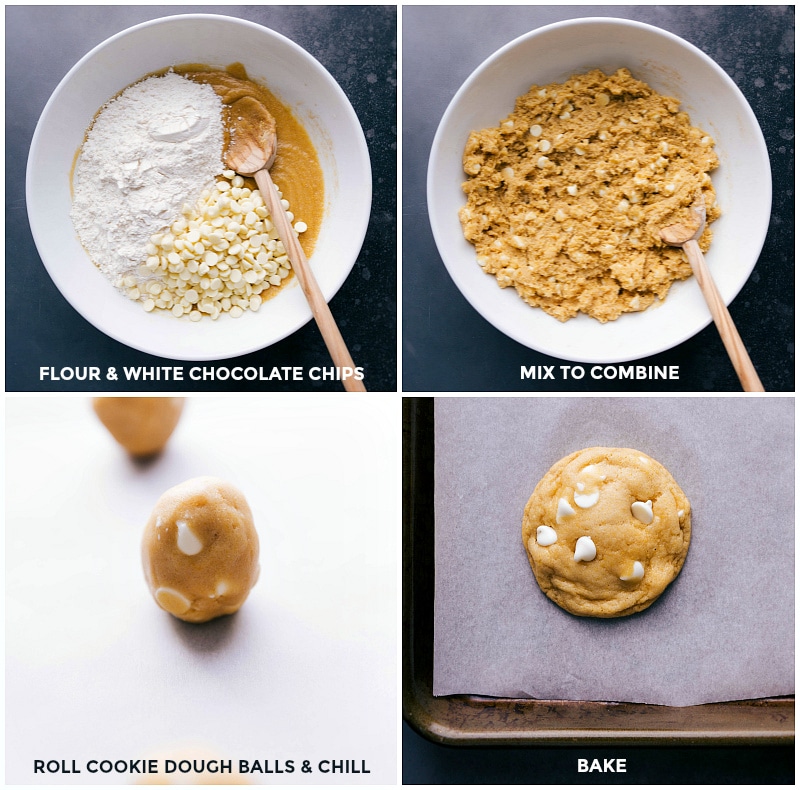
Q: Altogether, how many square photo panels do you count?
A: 4